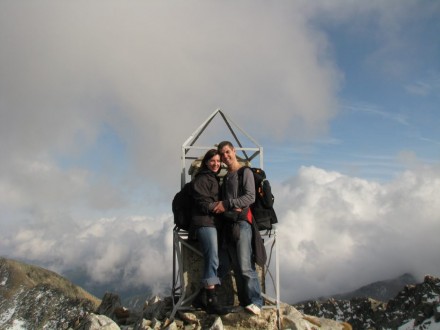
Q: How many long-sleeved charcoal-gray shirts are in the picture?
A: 1